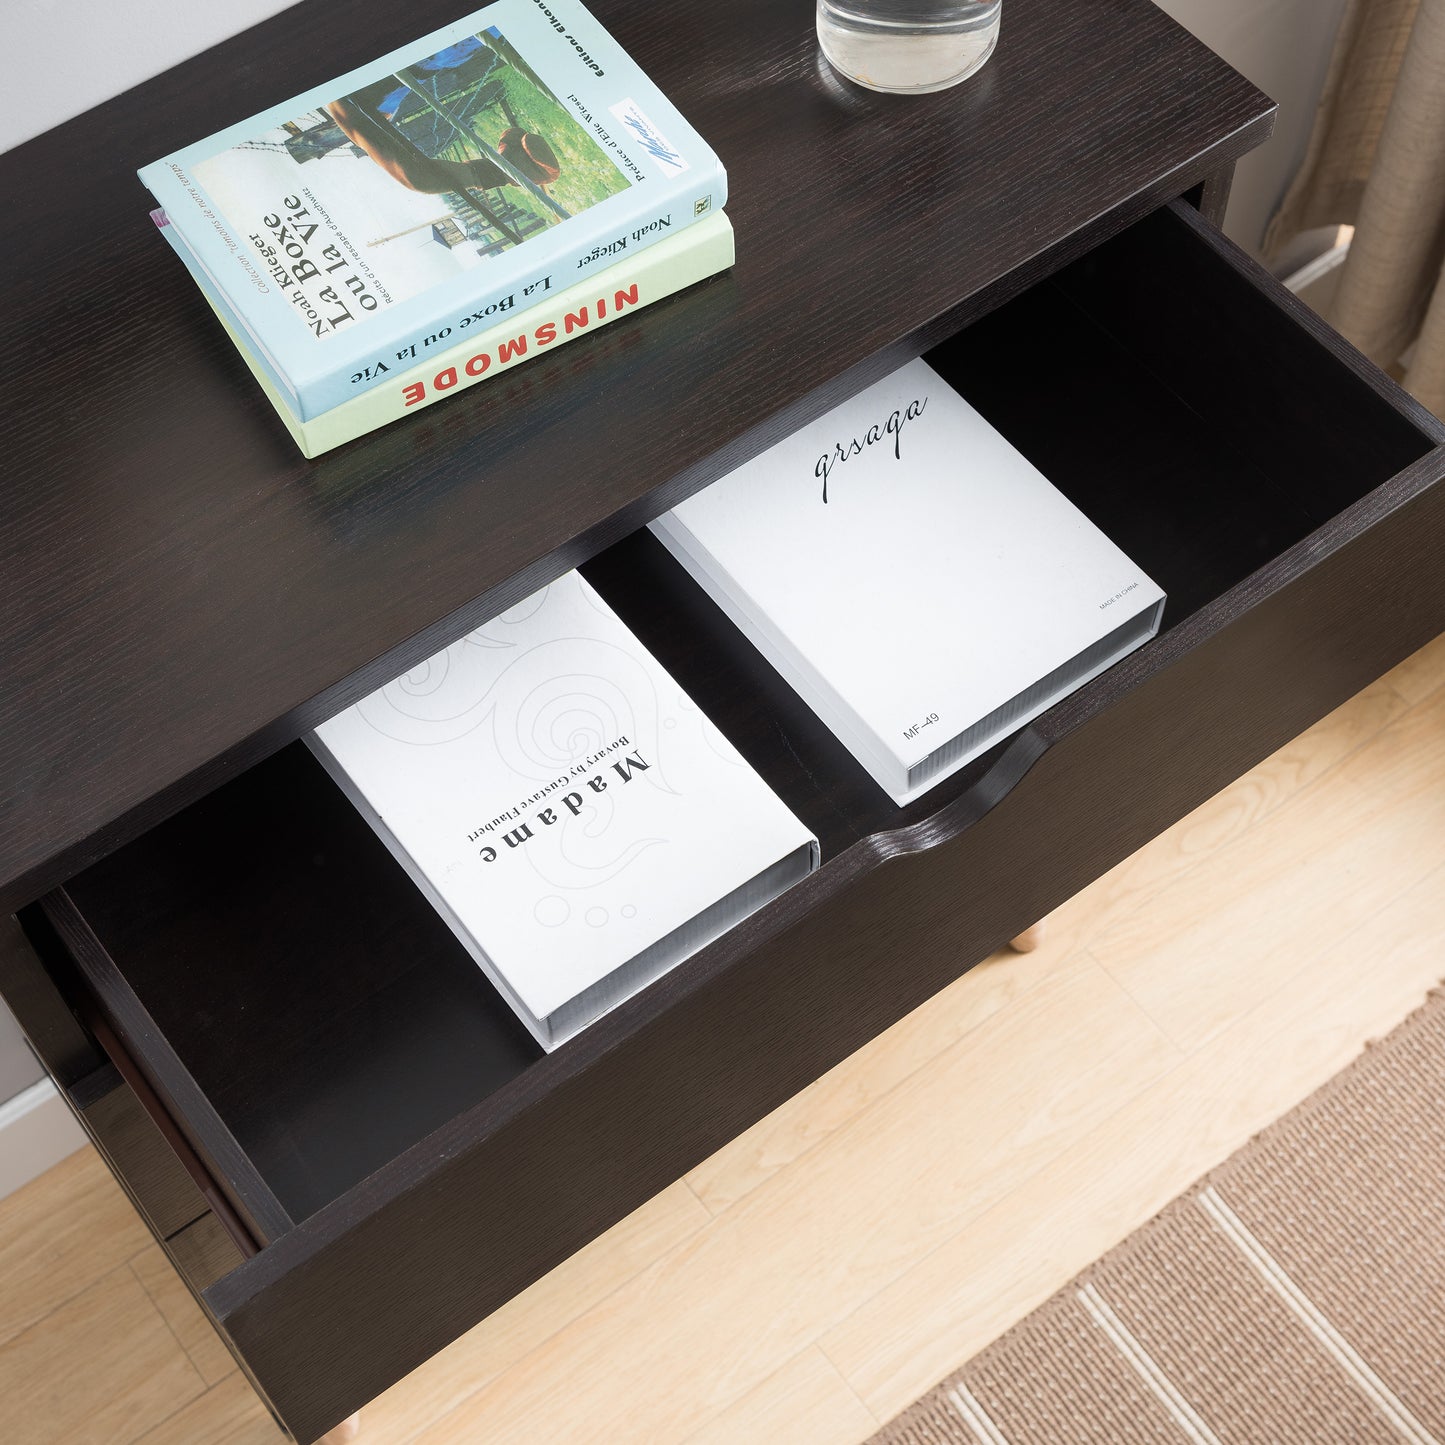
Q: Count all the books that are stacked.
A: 2